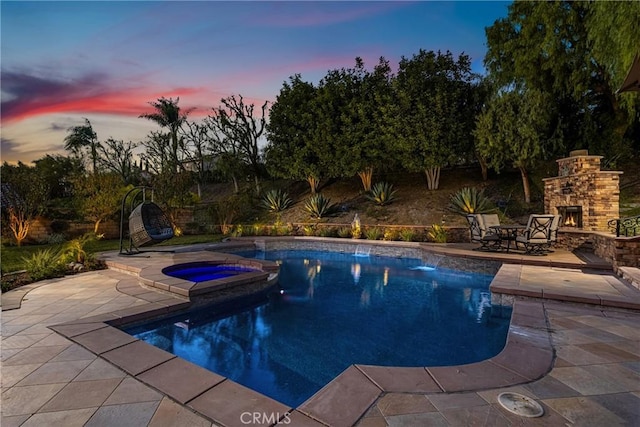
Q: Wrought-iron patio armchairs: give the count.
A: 4